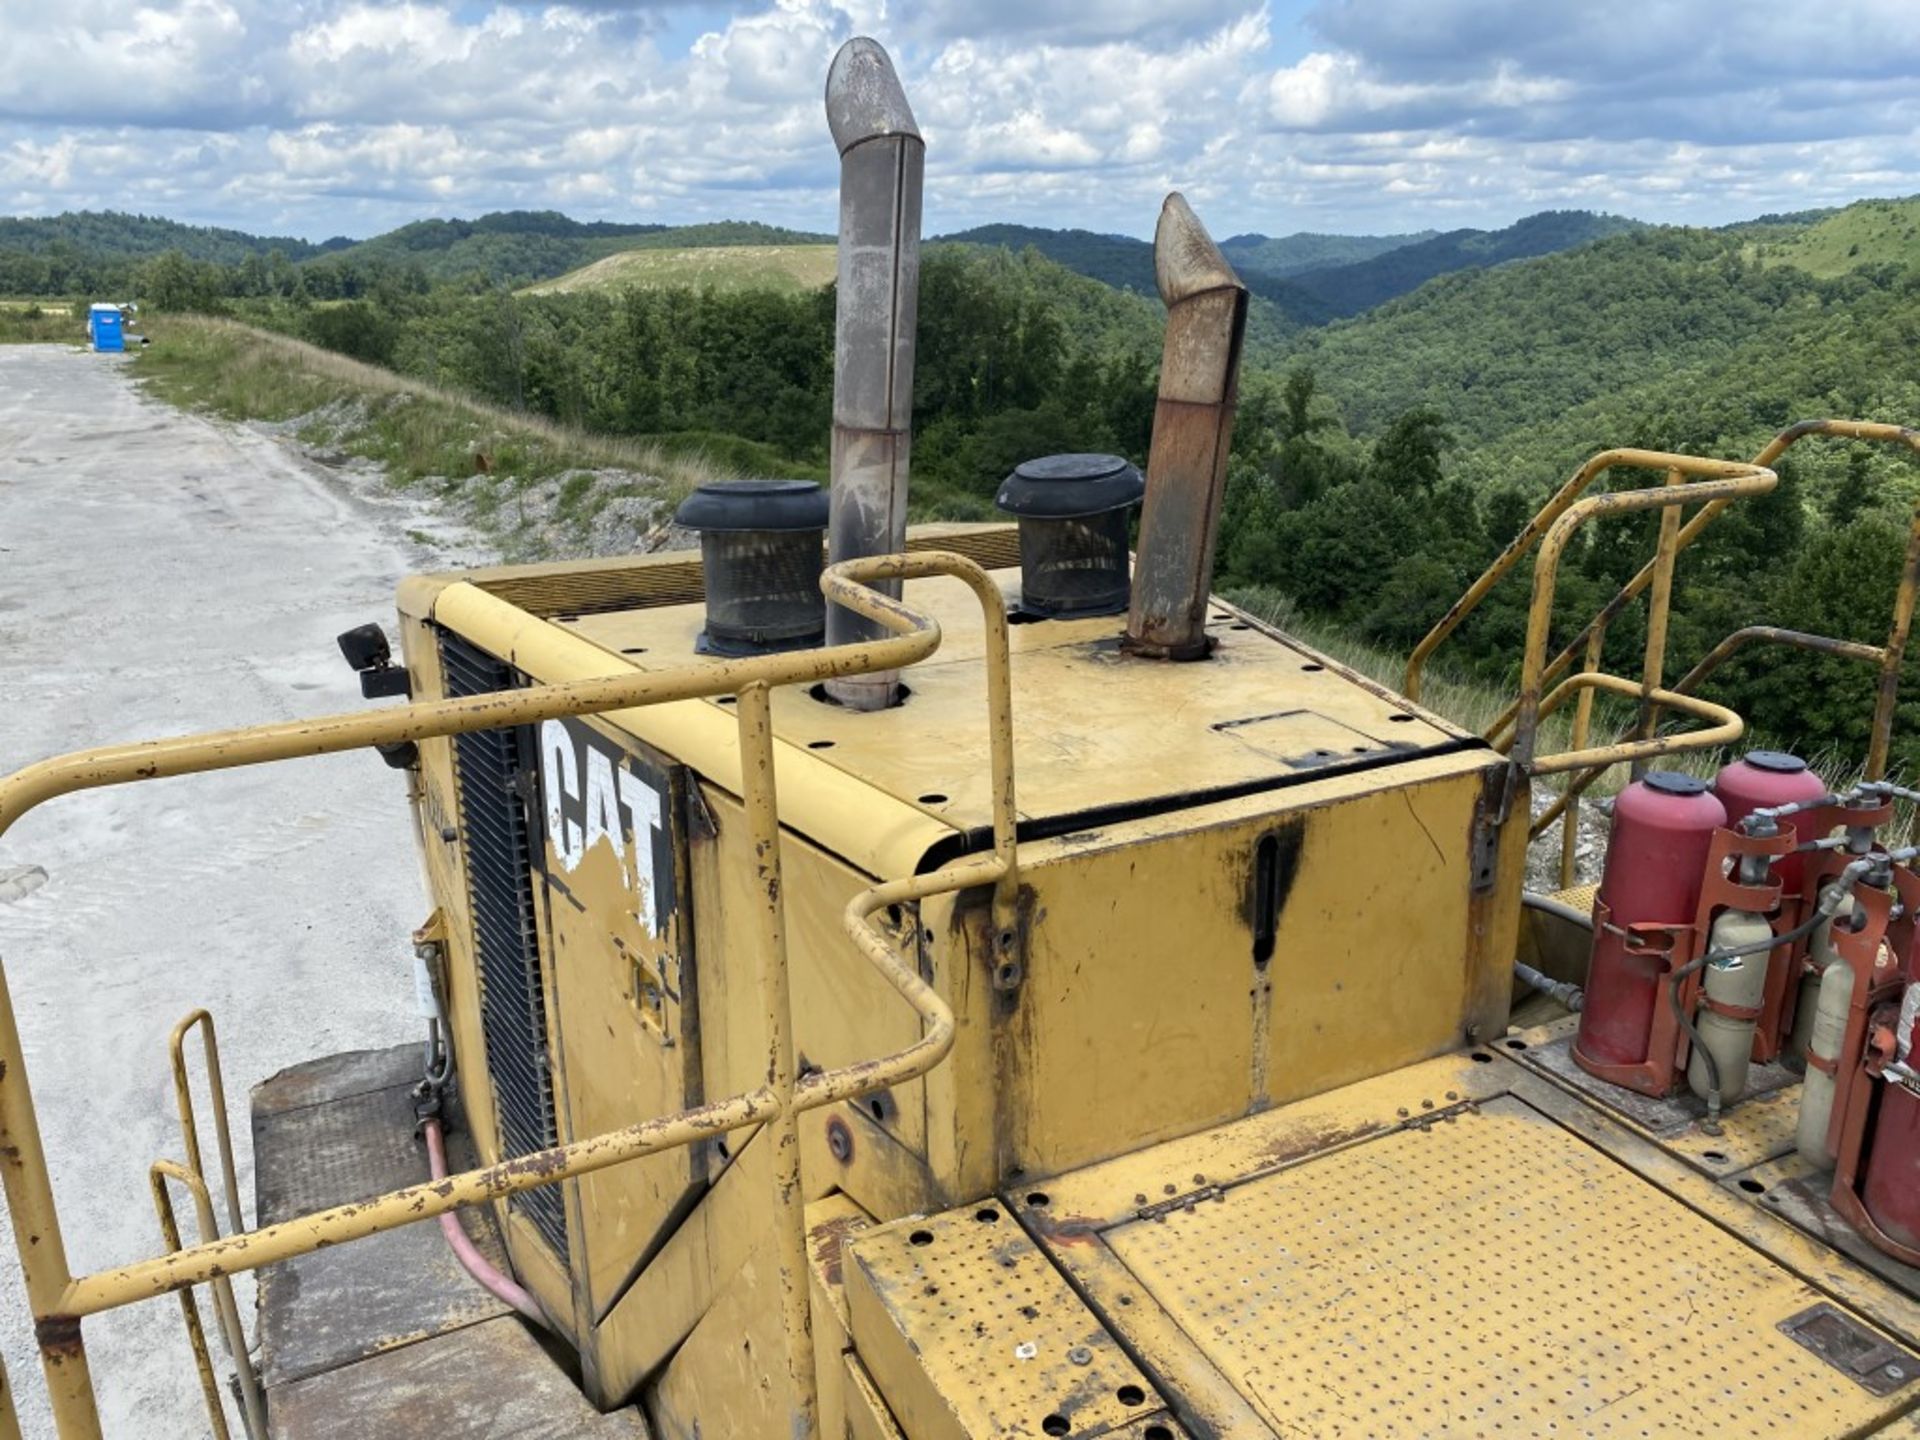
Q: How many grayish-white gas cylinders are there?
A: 3